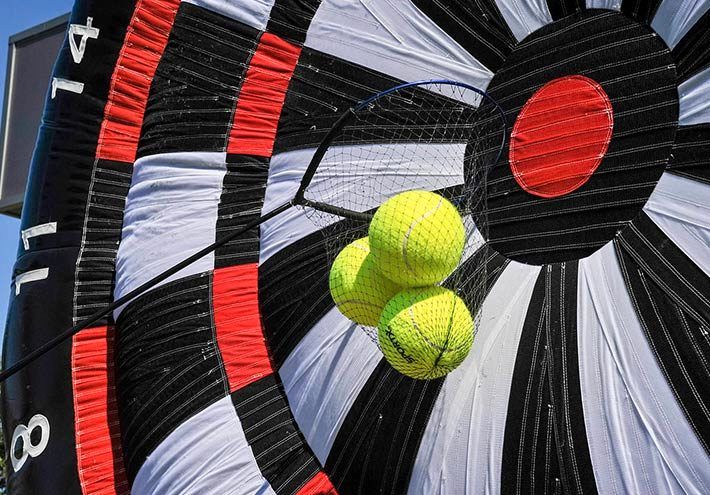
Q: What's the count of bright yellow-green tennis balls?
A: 3